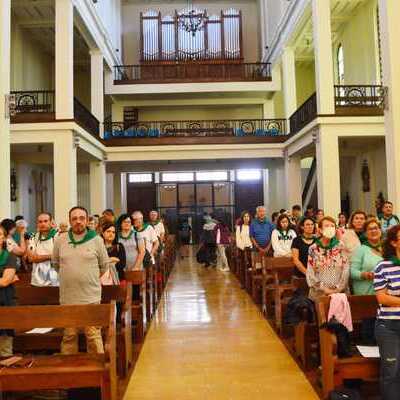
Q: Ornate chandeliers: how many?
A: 1